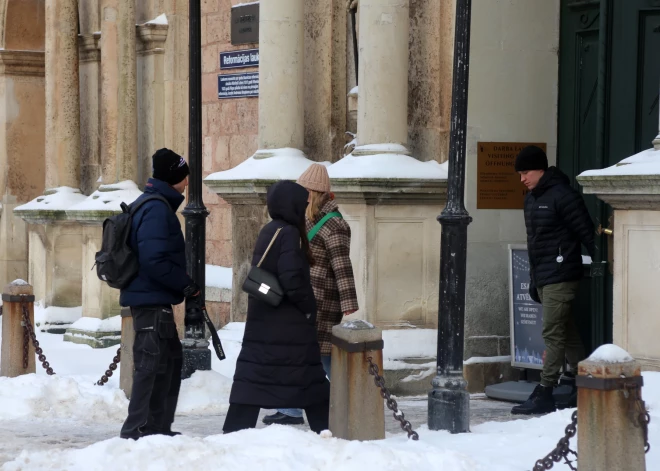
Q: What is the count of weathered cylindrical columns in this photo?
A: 4